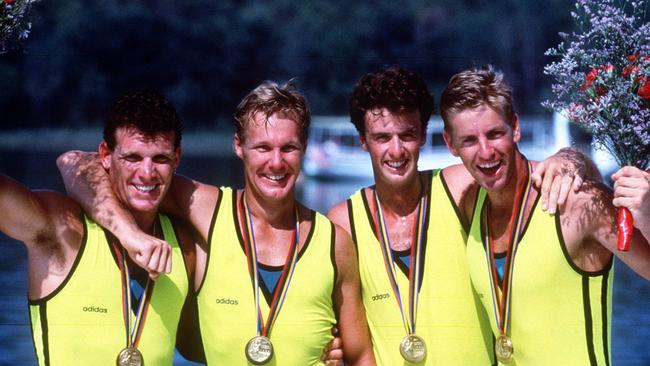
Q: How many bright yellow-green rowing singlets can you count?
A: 4